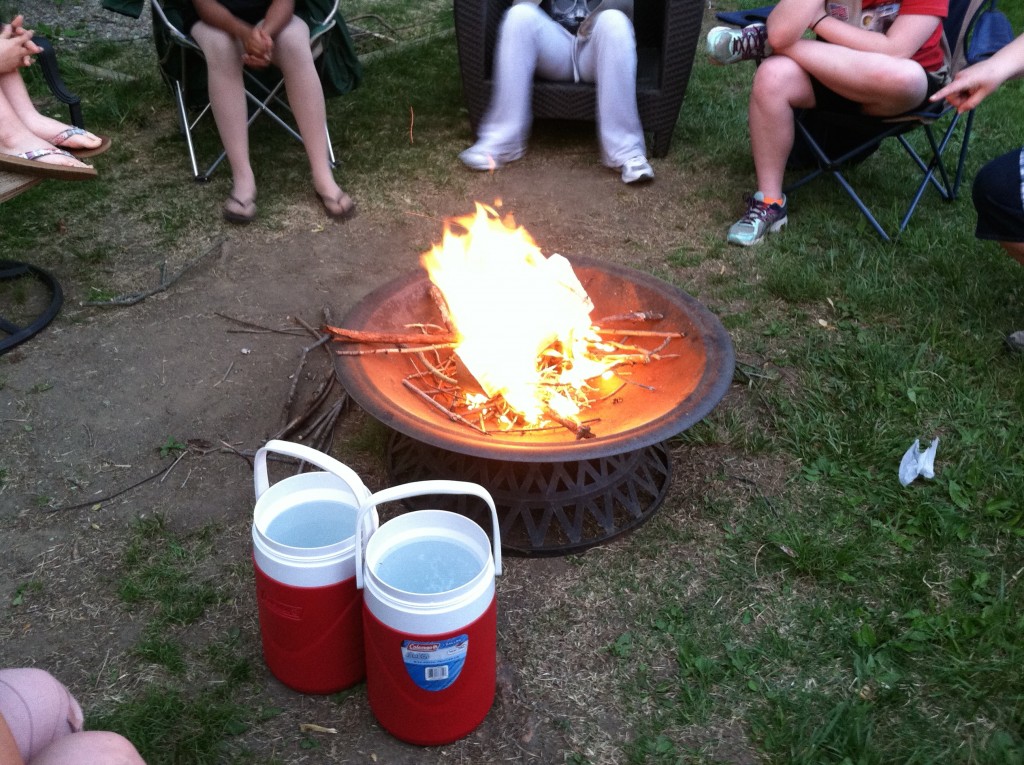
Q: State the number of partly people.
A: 6